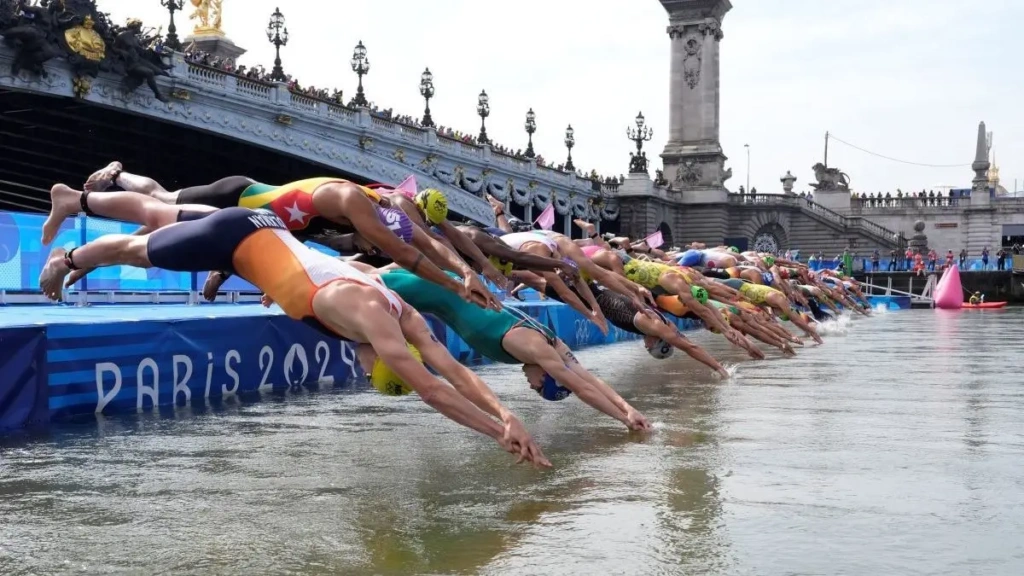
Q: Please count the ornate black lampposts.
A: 8